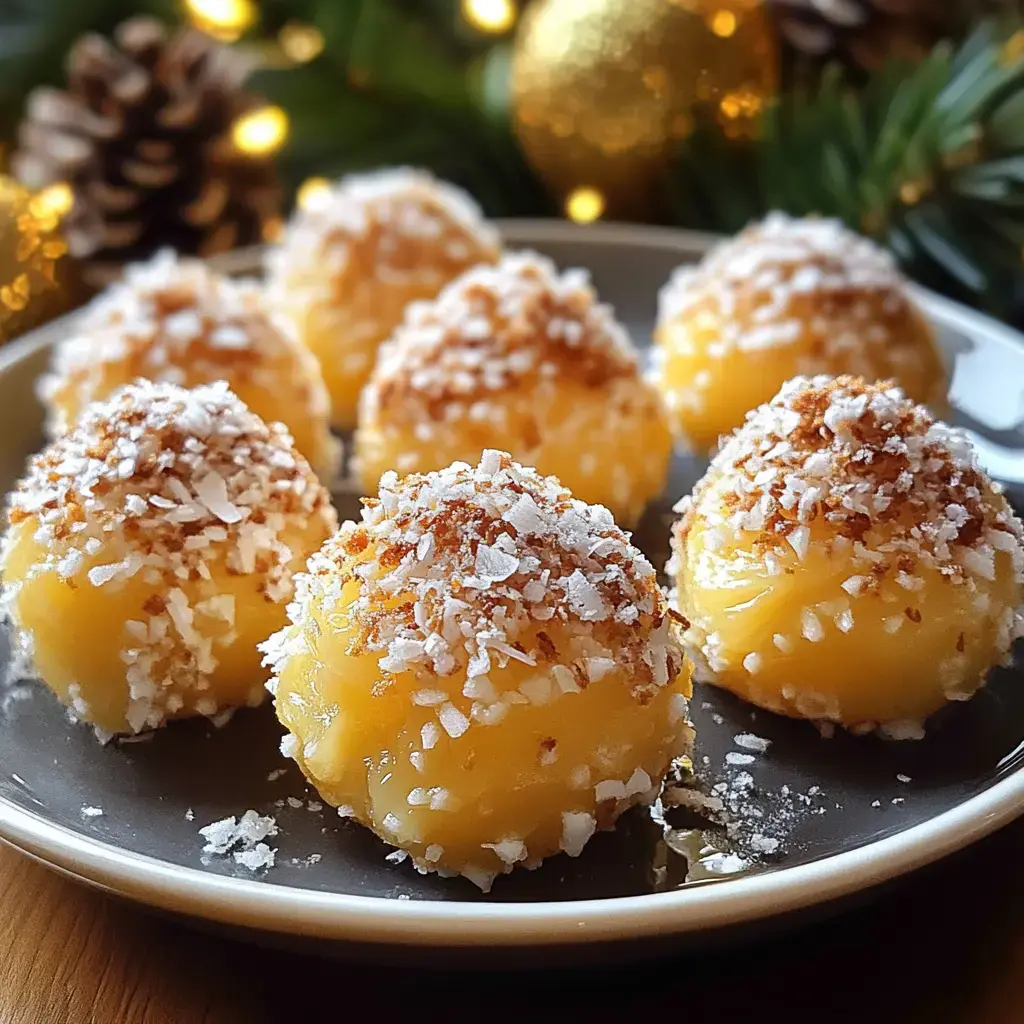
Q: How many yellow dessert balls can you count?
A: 7